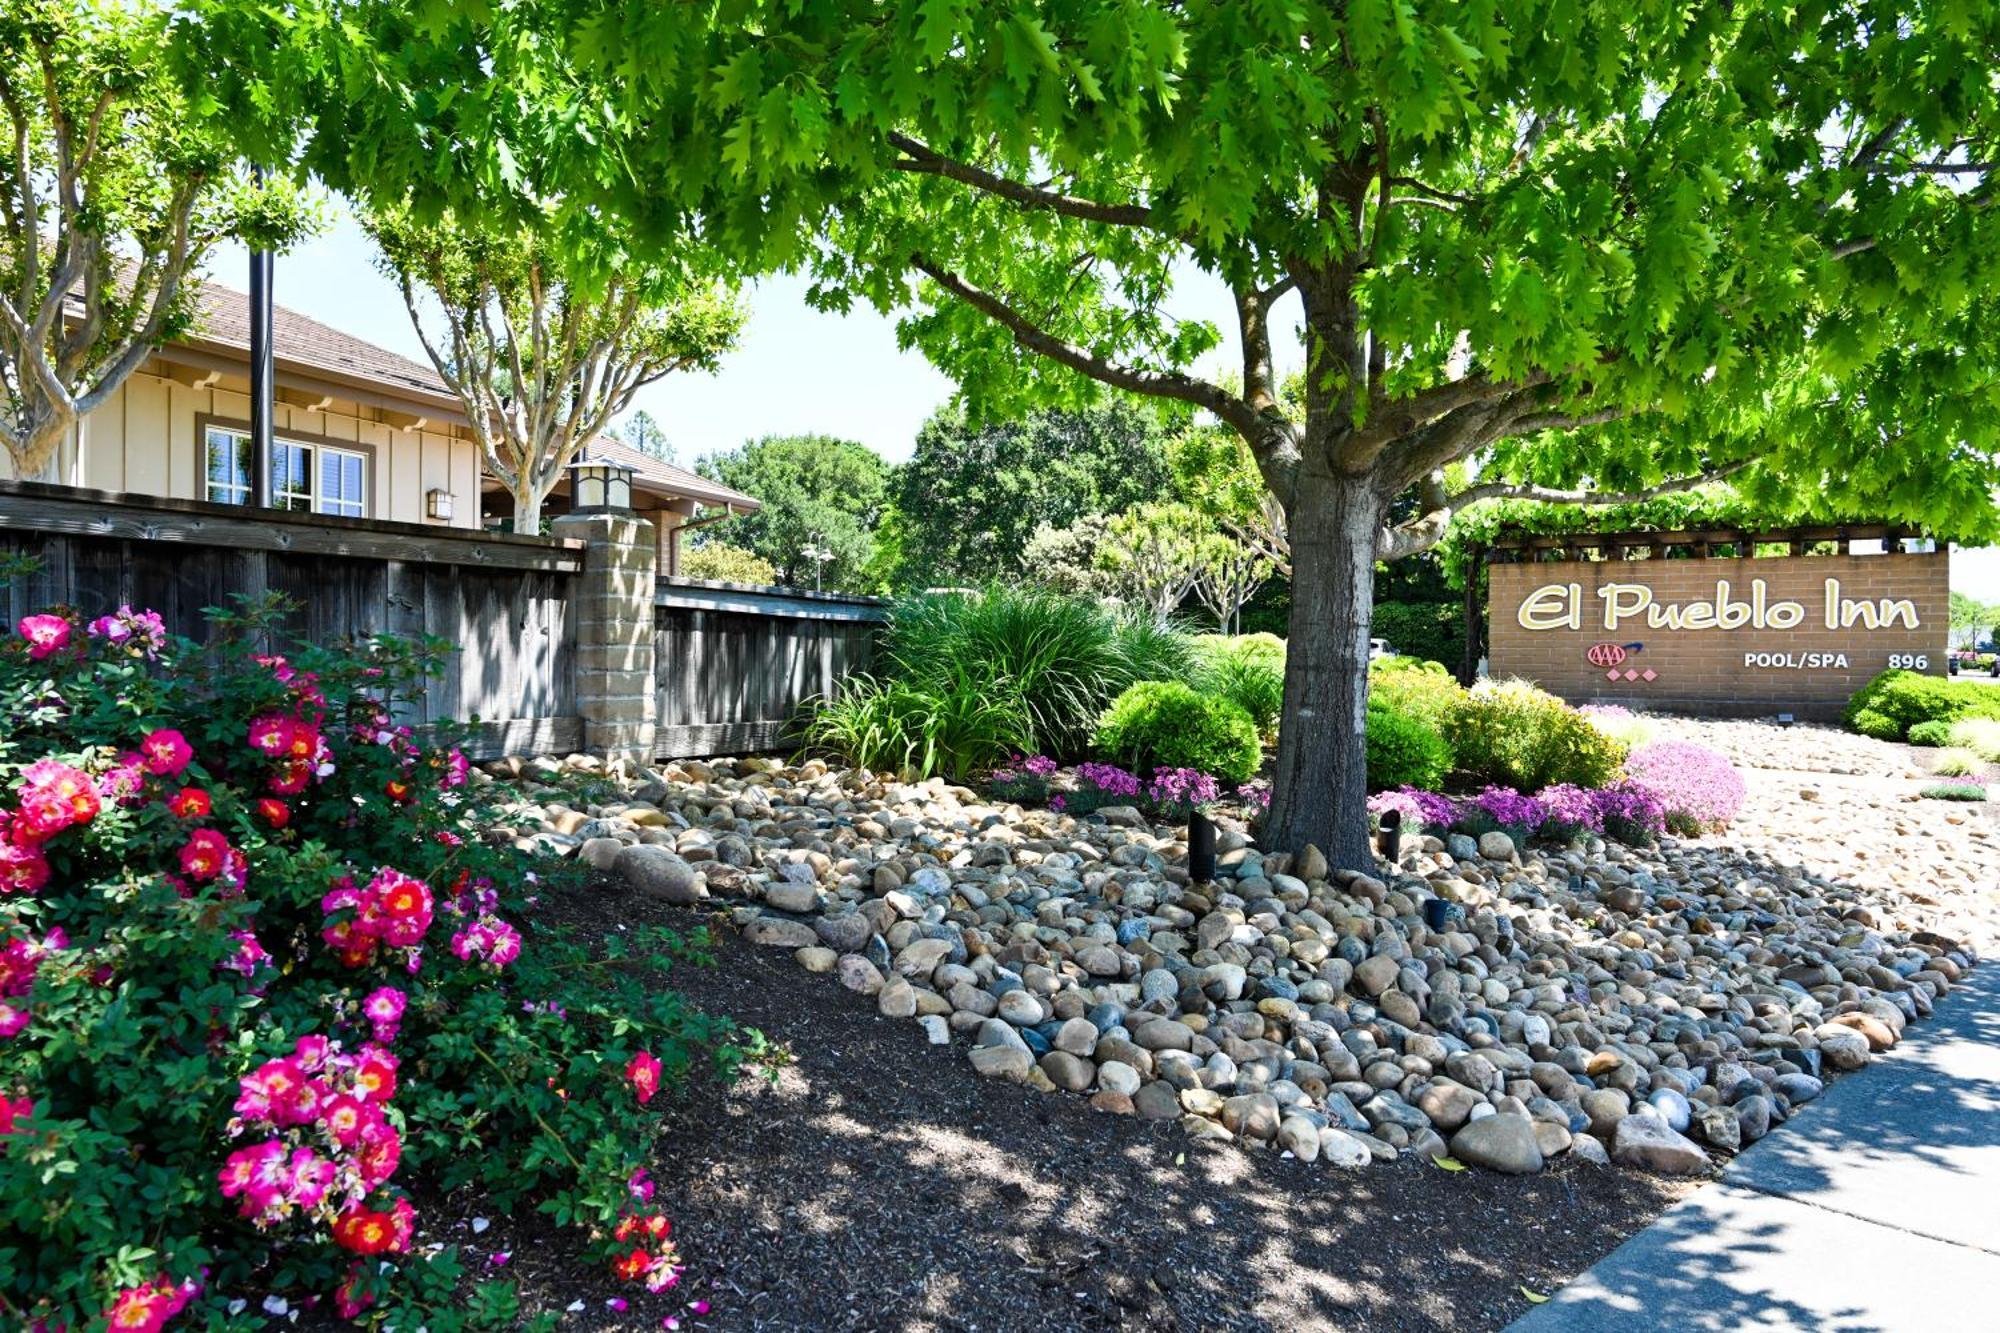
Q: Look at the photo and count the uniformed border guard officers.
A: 0